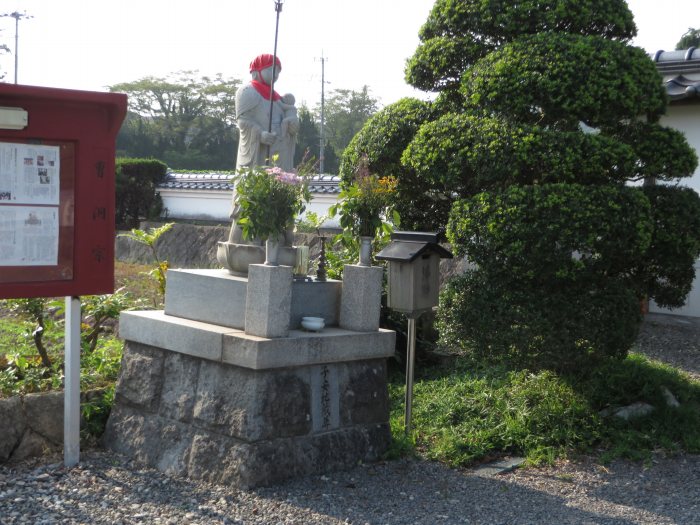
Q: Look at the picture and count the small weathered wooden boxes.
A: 1